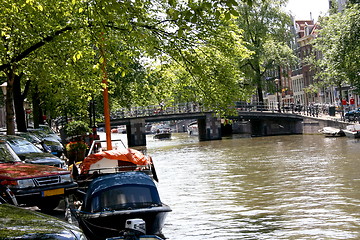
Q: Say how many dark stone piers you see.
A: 2